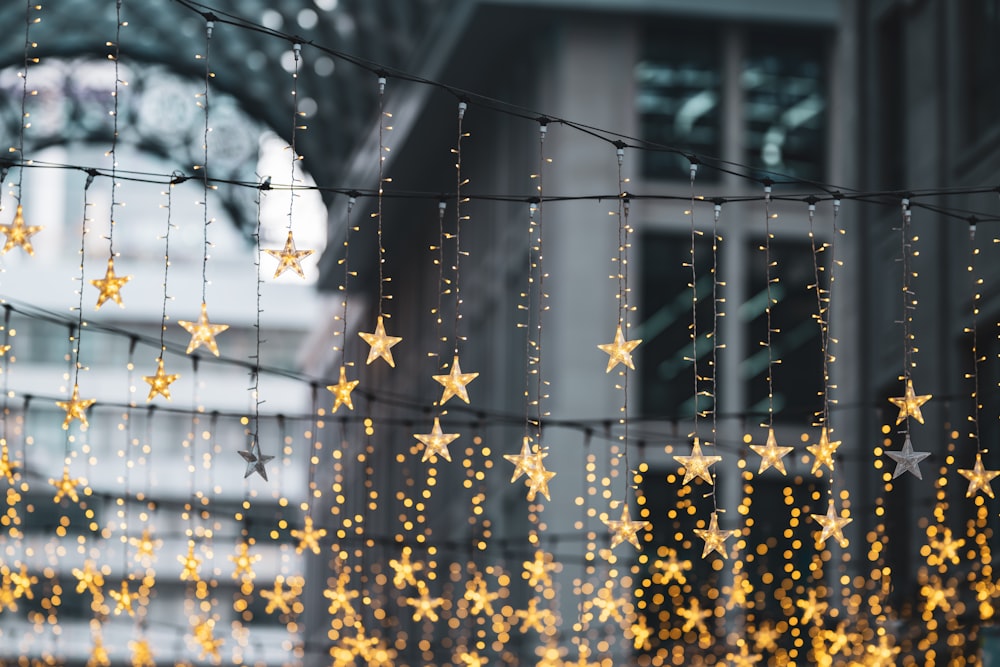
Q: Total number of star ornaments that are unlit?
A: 2